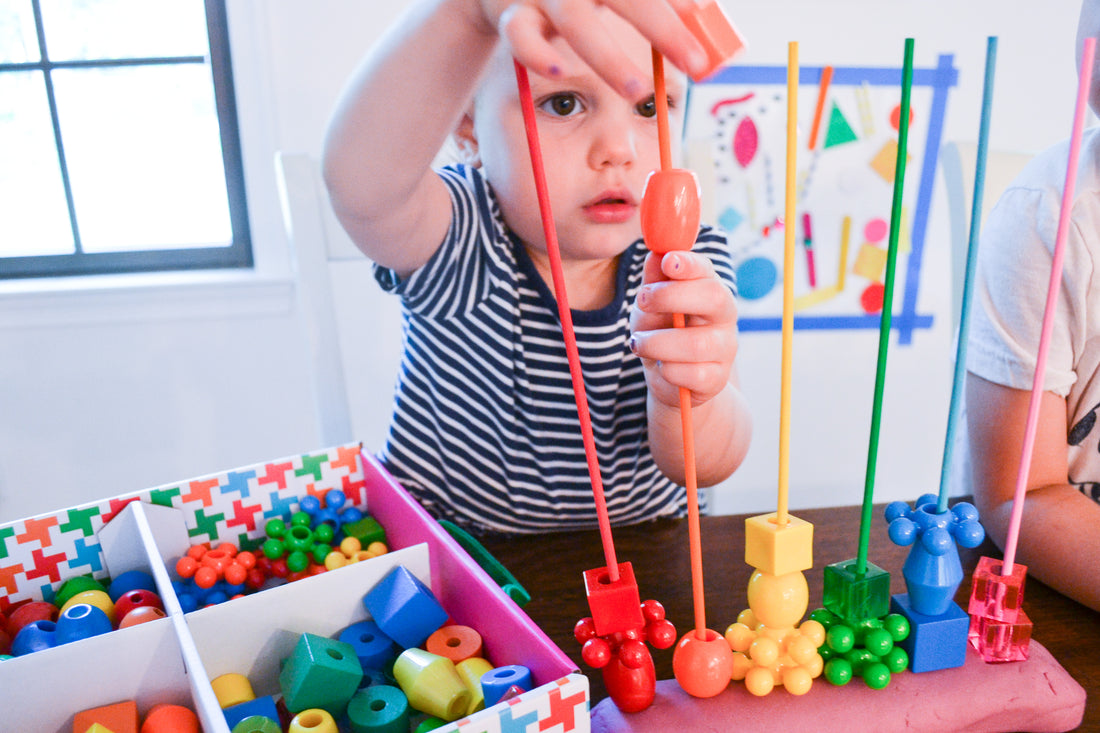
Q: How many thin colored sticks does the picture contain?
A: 6